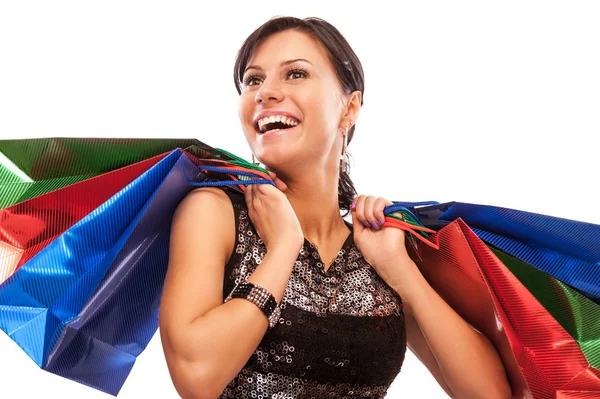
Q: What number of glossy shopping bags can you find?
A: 6